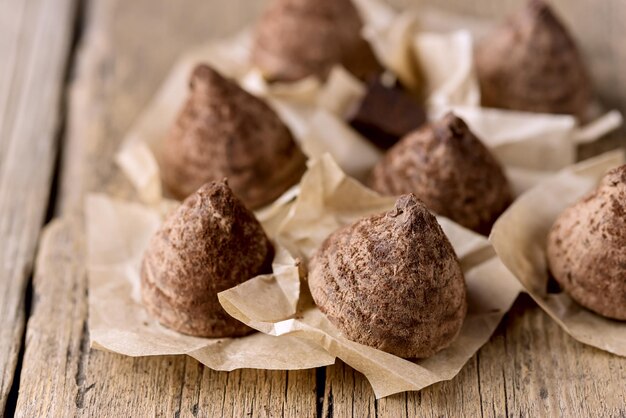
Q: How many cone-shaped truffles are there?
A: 7